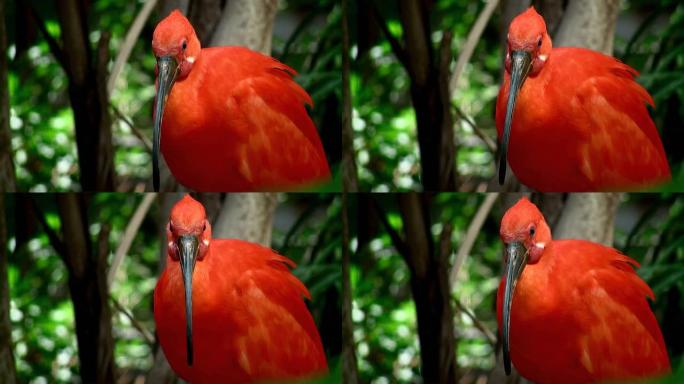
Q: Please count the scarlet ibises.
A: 4